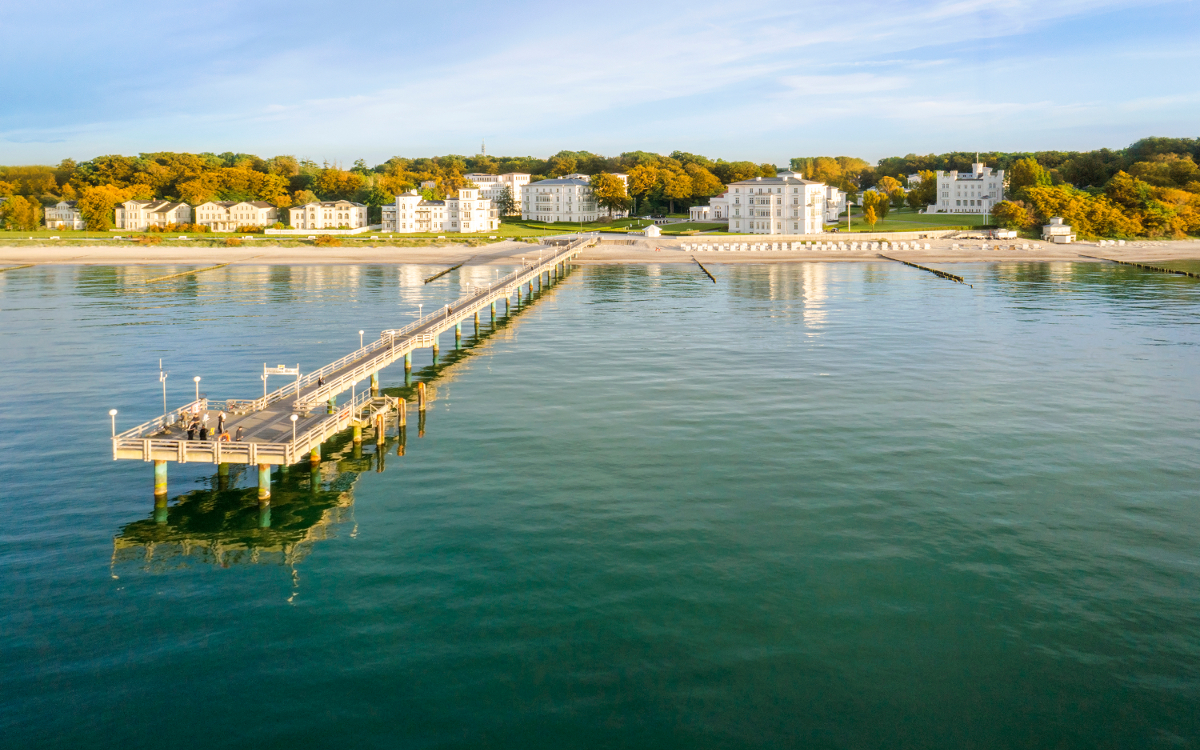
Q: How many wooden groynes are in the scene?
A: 6